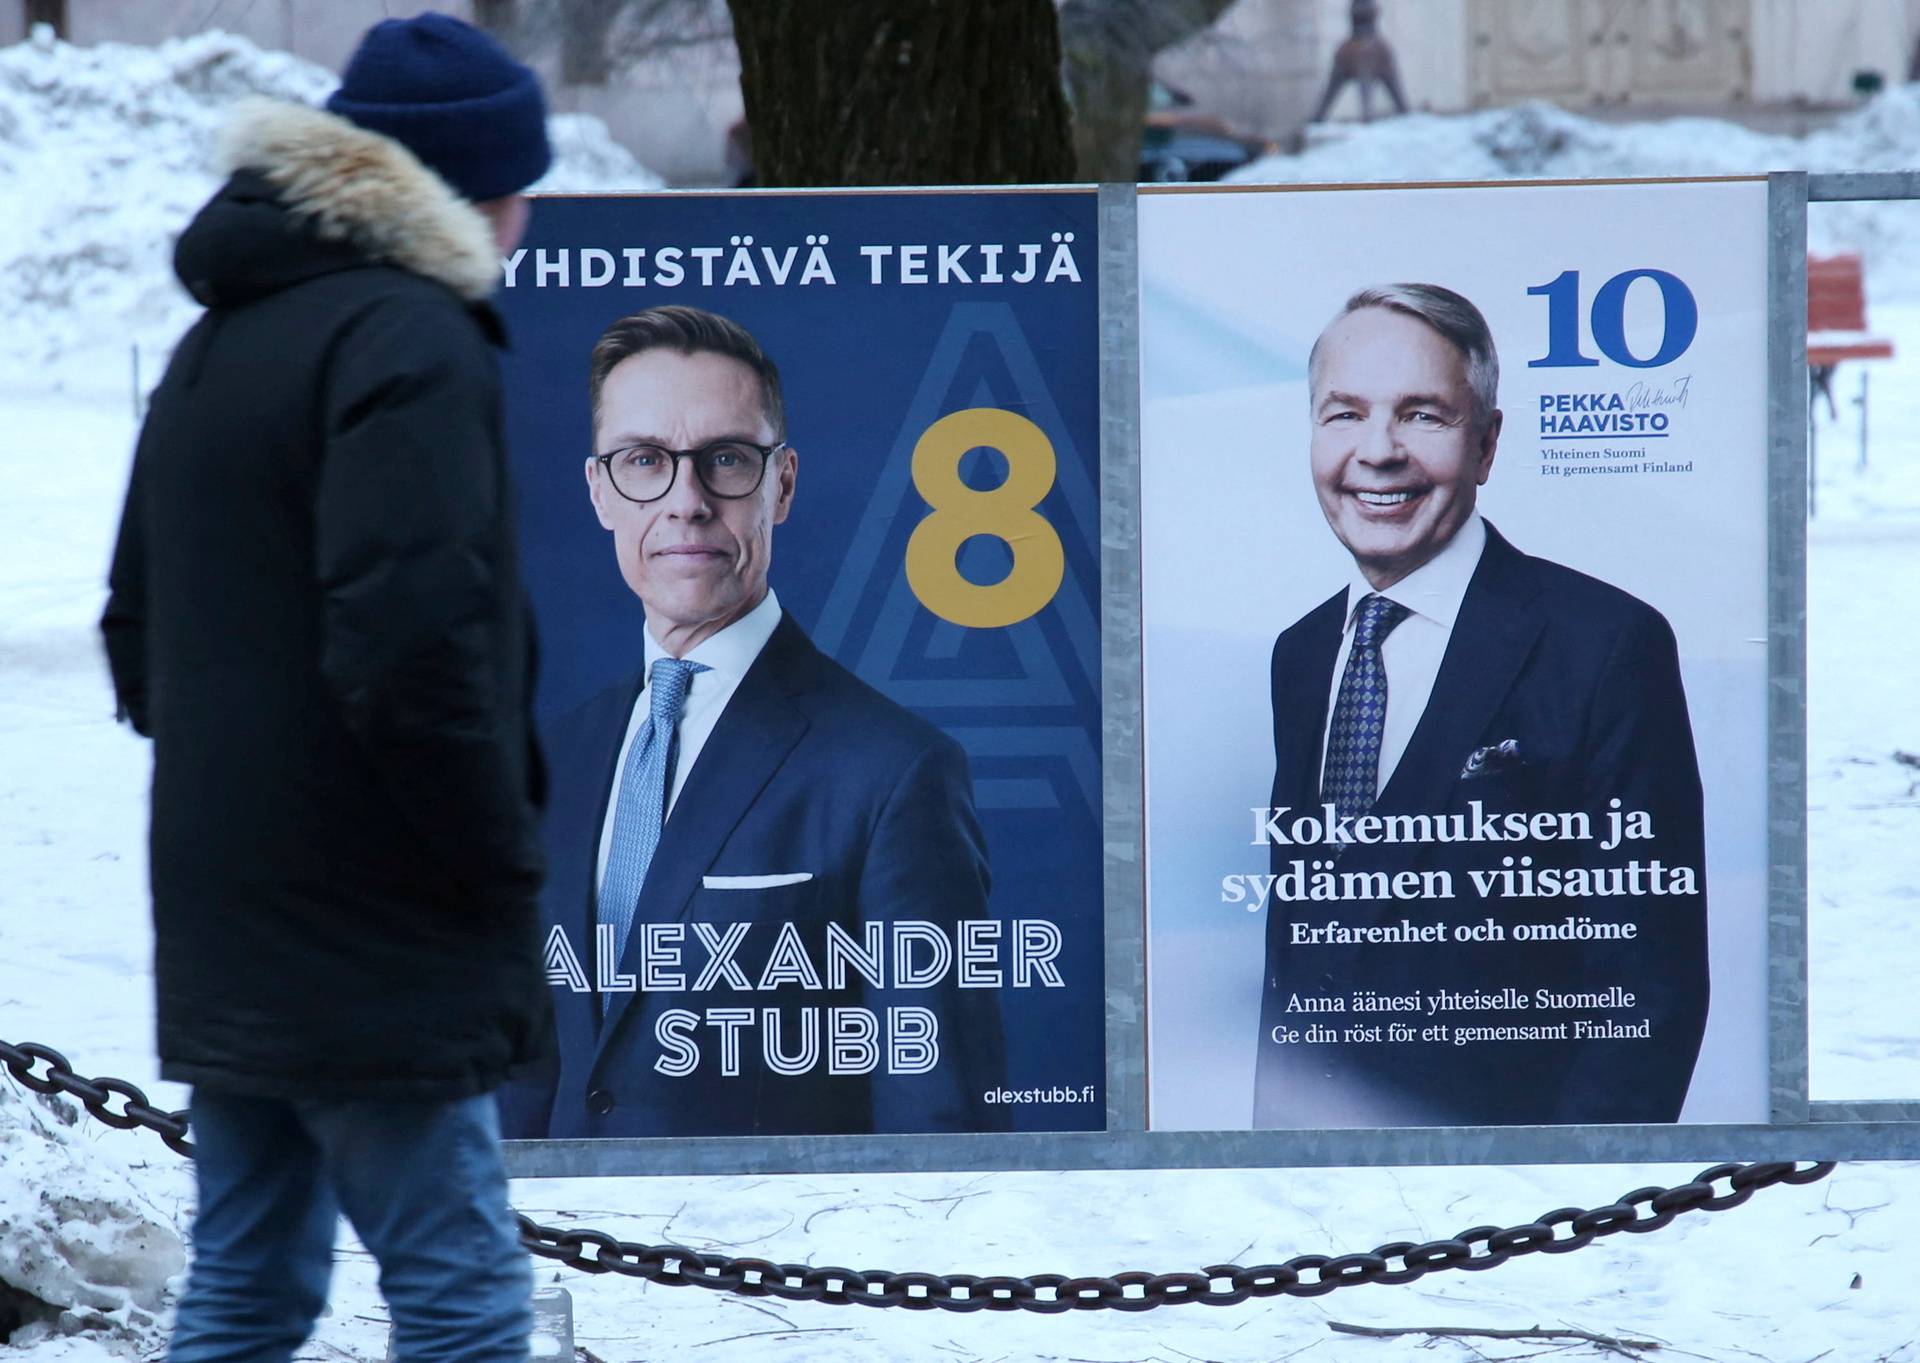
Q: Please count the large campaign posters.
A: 2